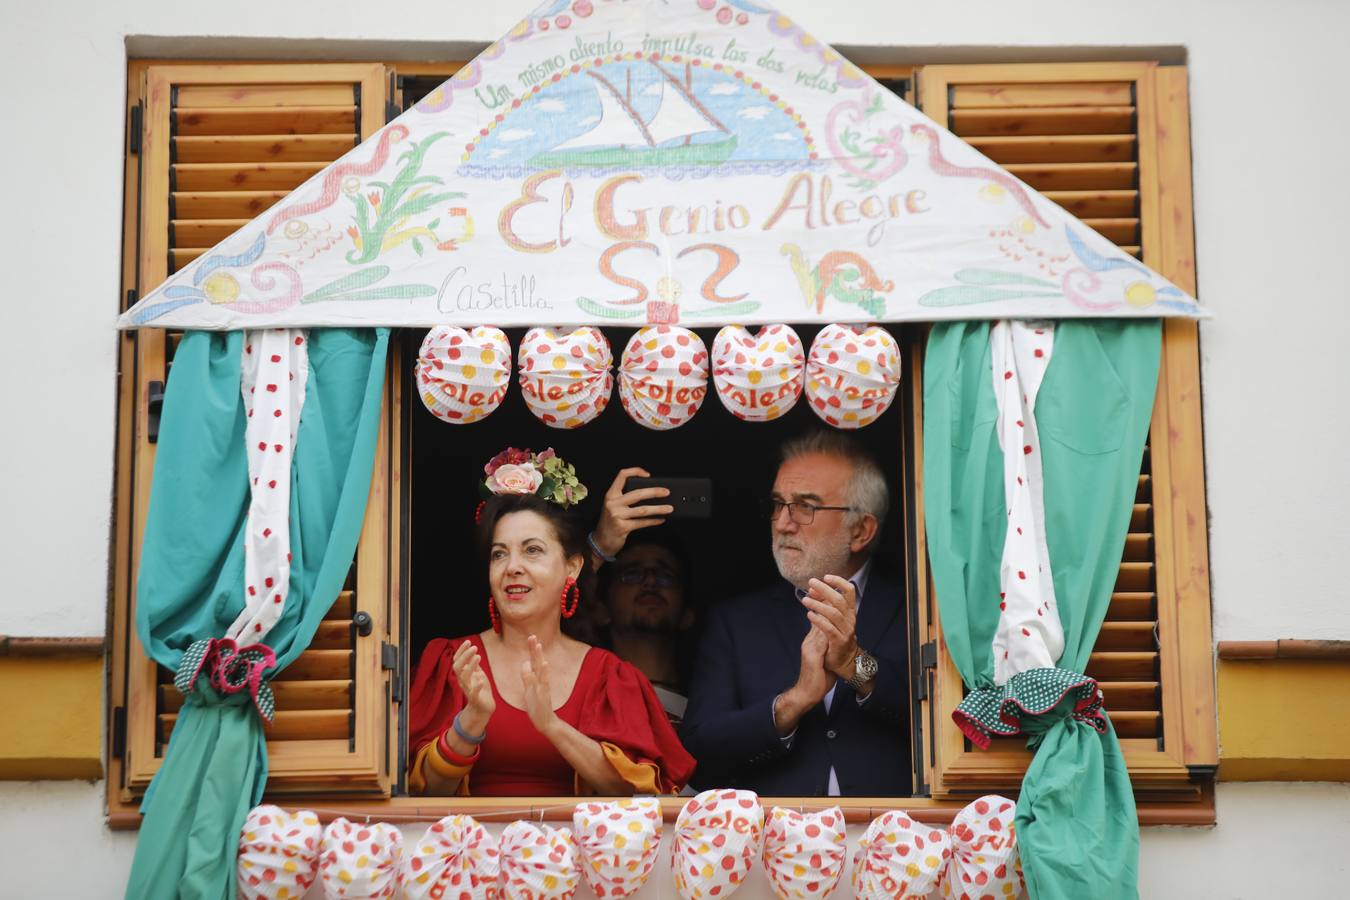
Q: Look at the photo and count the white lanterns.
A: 14